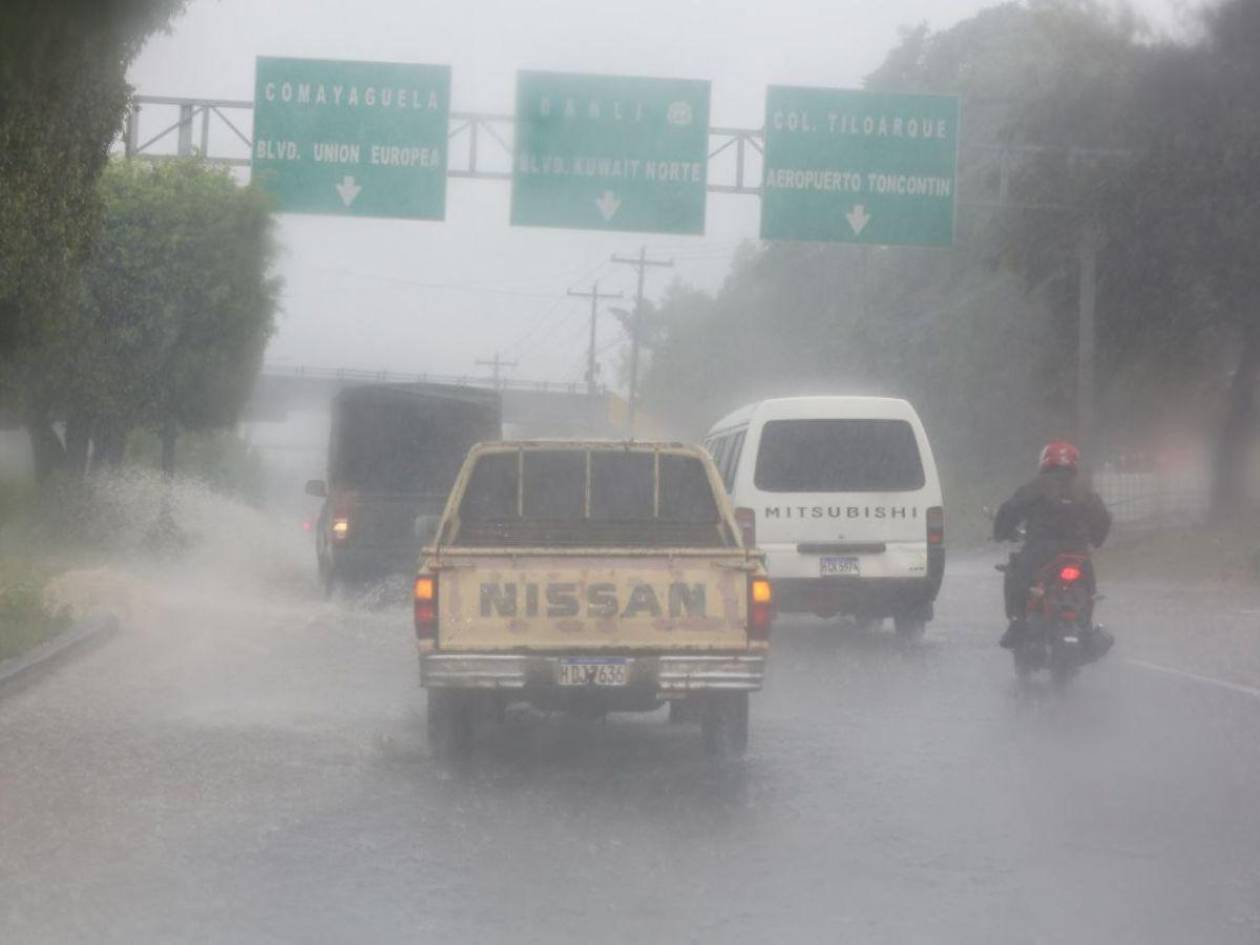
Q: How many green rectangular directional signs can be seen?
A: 3